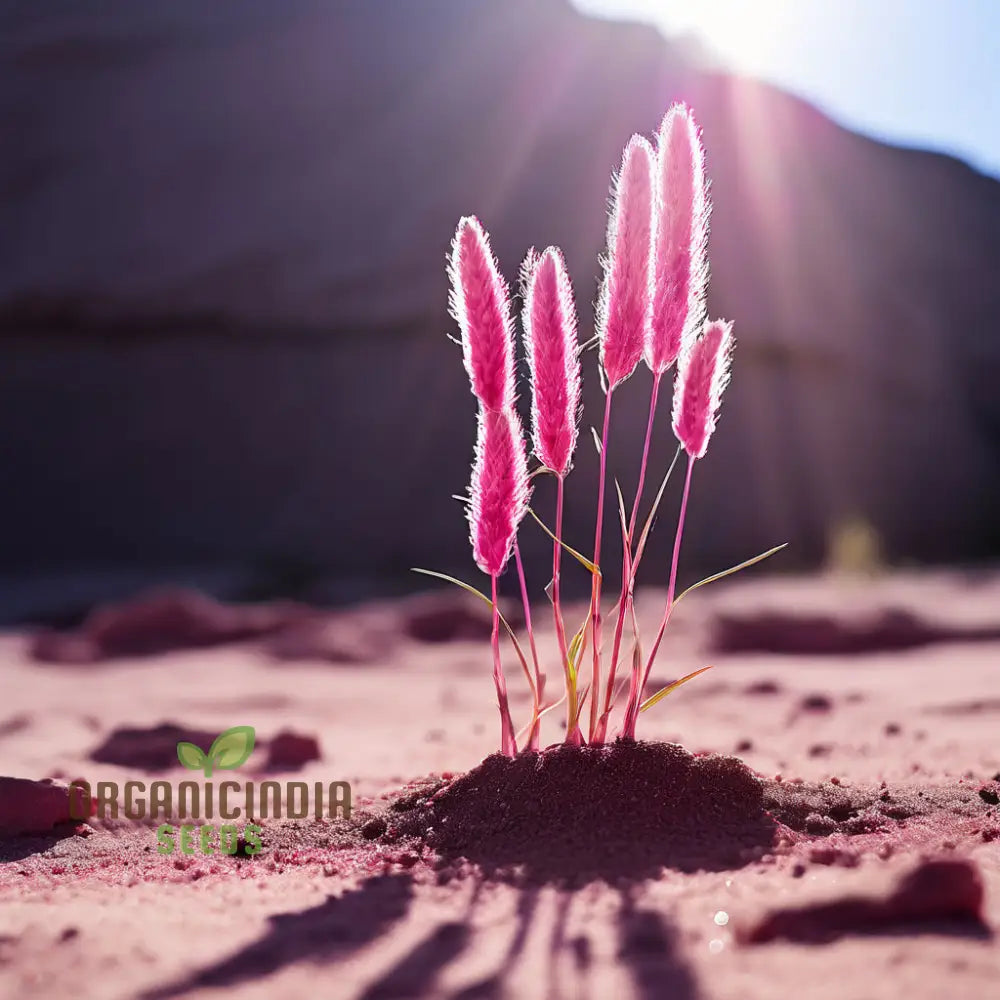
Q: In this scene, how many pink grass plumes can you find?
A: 6